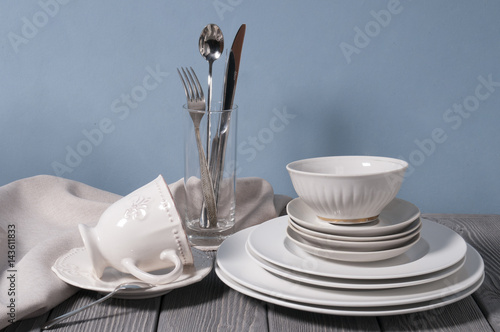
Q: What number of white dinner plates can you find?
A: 4